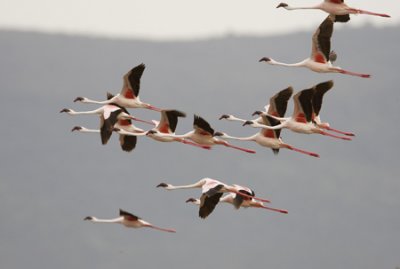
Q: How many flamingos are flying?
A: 14